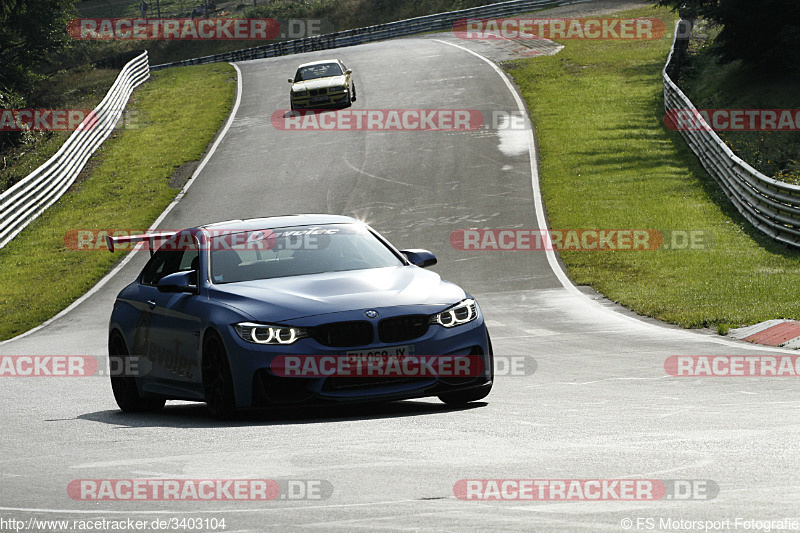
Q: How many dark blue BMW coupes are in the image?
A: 1